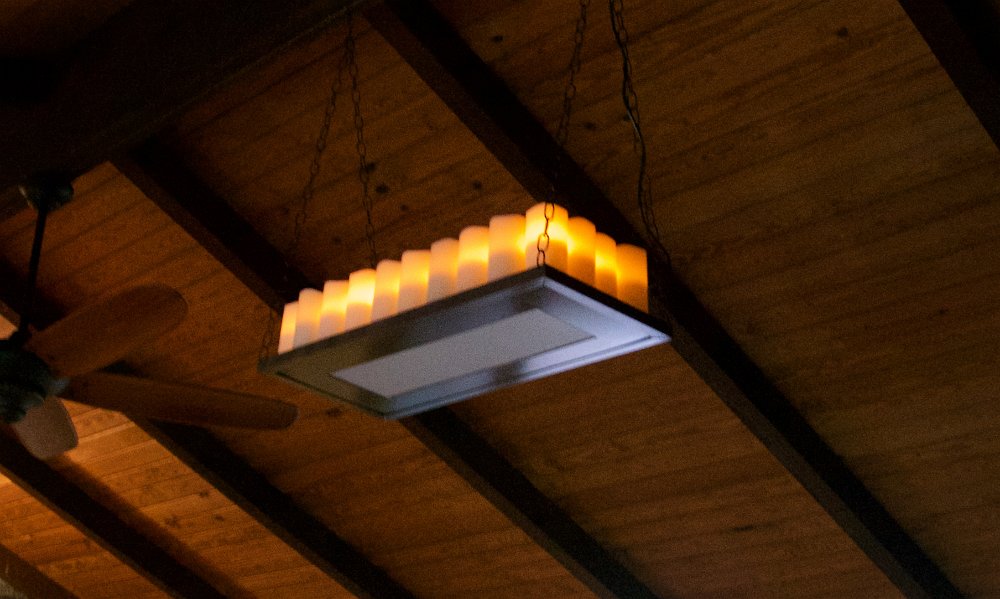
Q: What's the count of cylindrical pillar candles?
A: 13